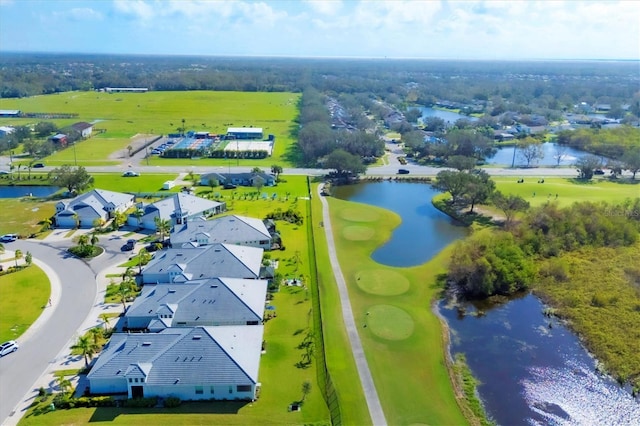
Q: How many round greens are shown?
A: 4